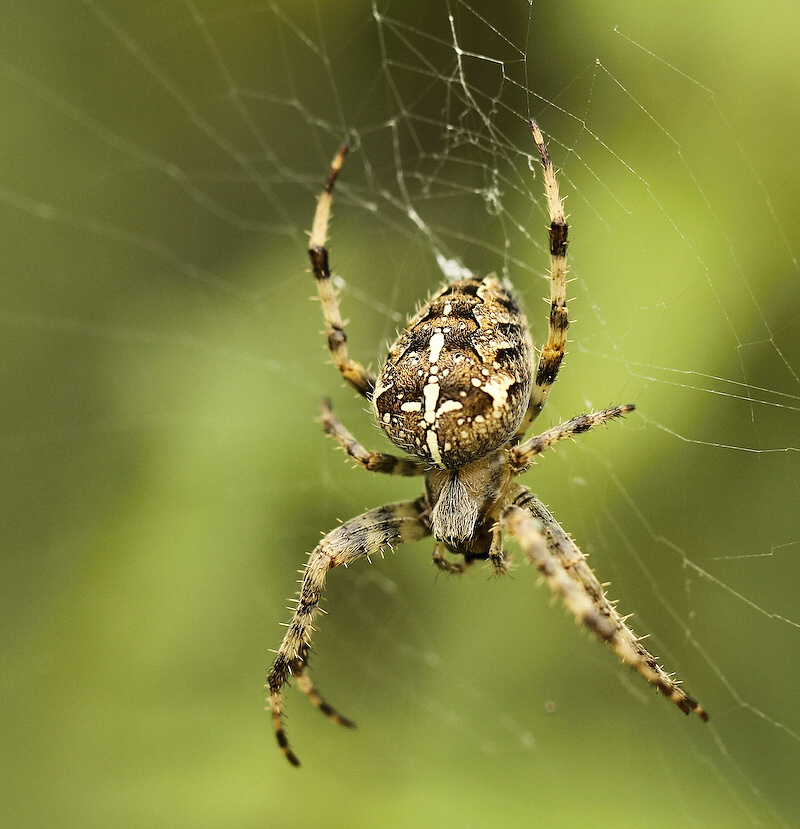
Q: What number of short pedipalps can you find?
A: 2